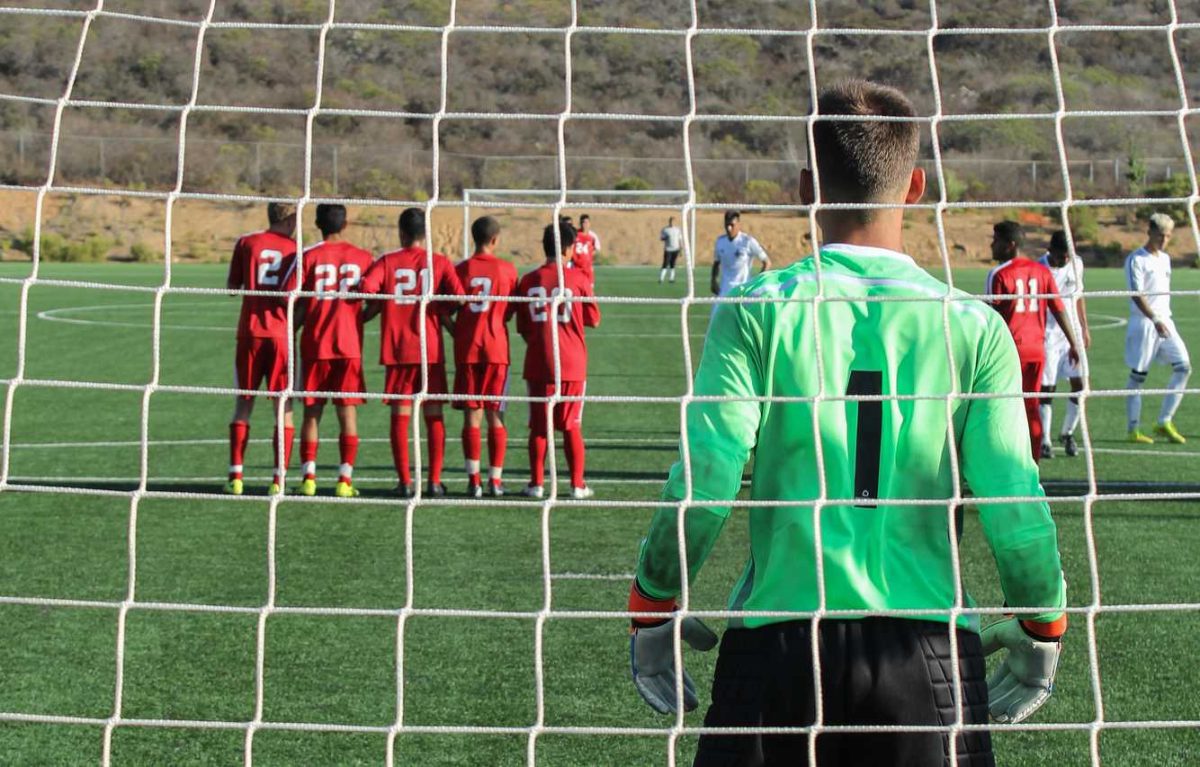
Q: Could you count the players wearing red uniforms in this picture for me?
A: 7